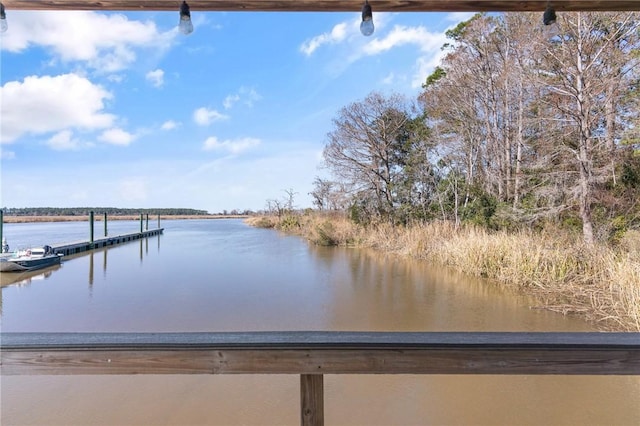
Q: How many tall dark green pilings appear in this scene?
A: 6